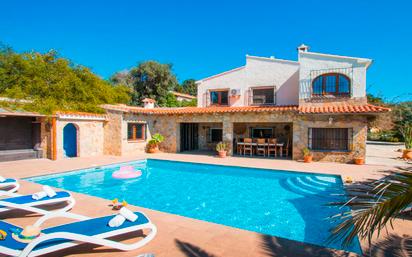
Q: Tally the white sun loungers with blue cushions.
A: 3